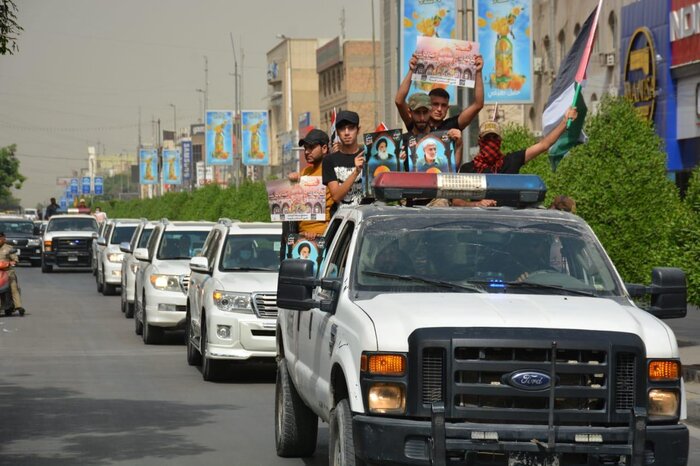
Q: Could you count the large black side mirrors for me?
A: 2